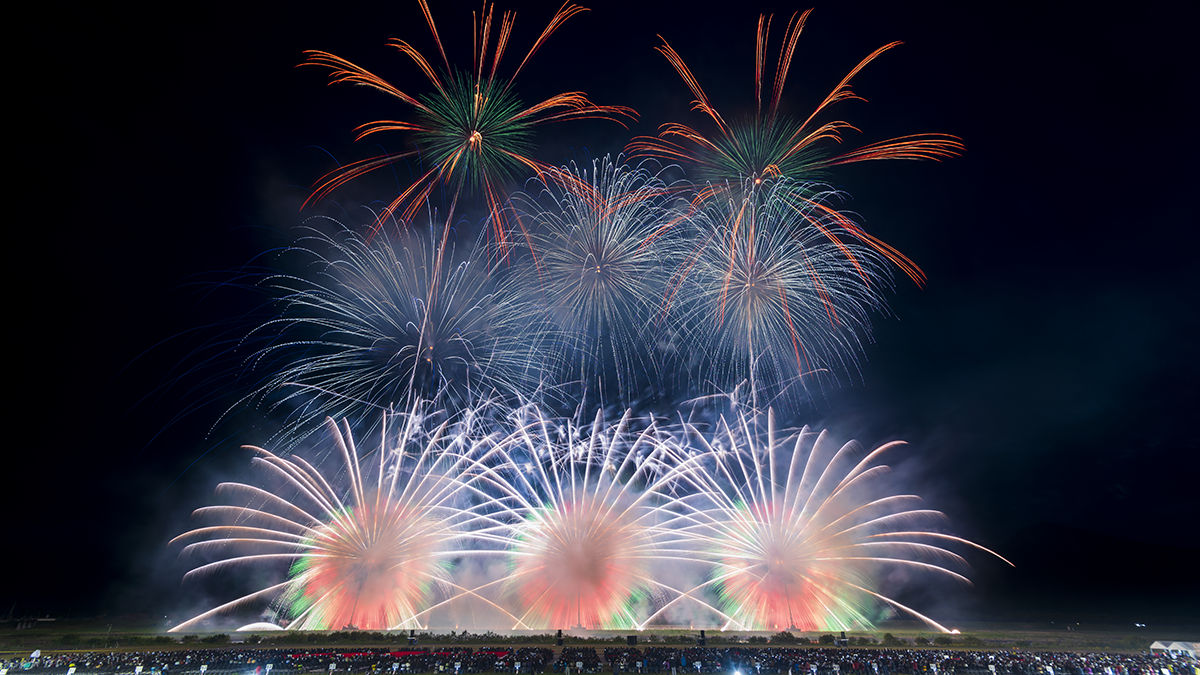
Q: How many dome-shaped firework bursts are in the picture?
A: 3